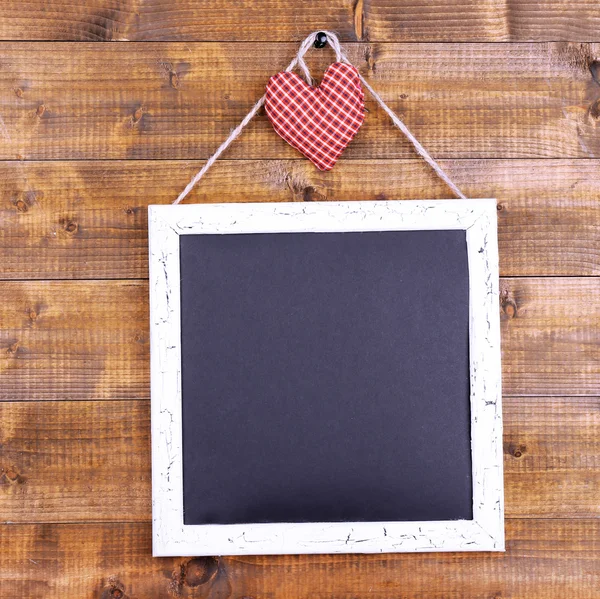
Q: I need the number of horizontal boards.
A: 6